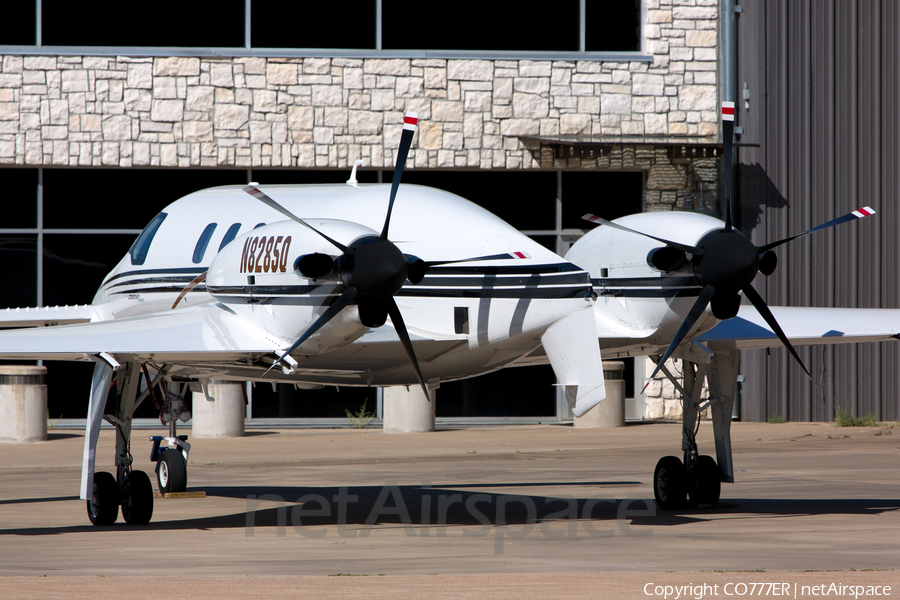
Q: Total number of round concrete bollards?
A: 4